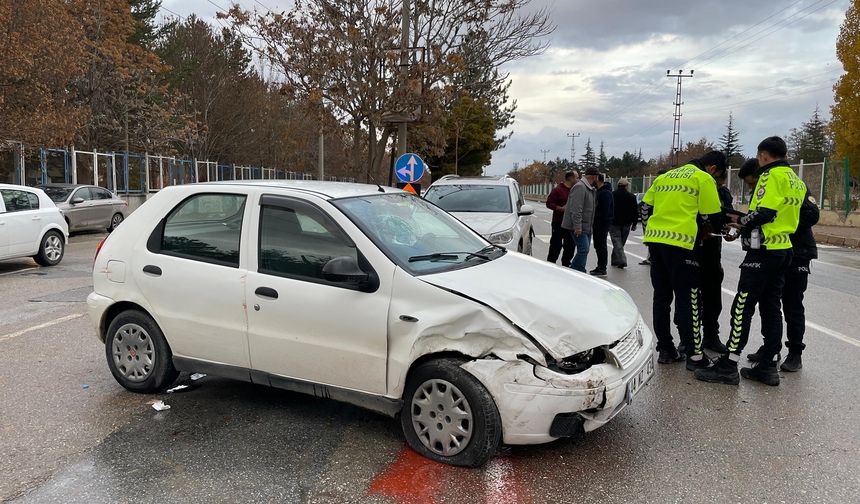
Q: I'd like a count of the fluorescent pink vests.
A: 0